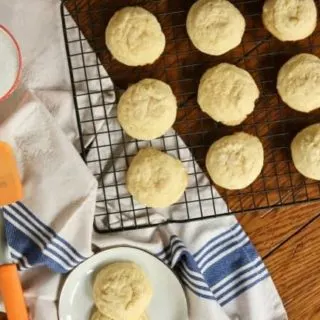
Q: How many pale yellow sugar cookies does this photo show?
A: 11